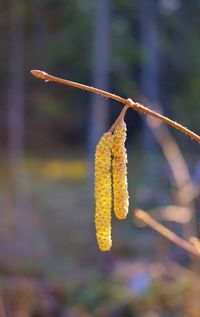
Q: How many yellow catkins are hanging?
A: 2